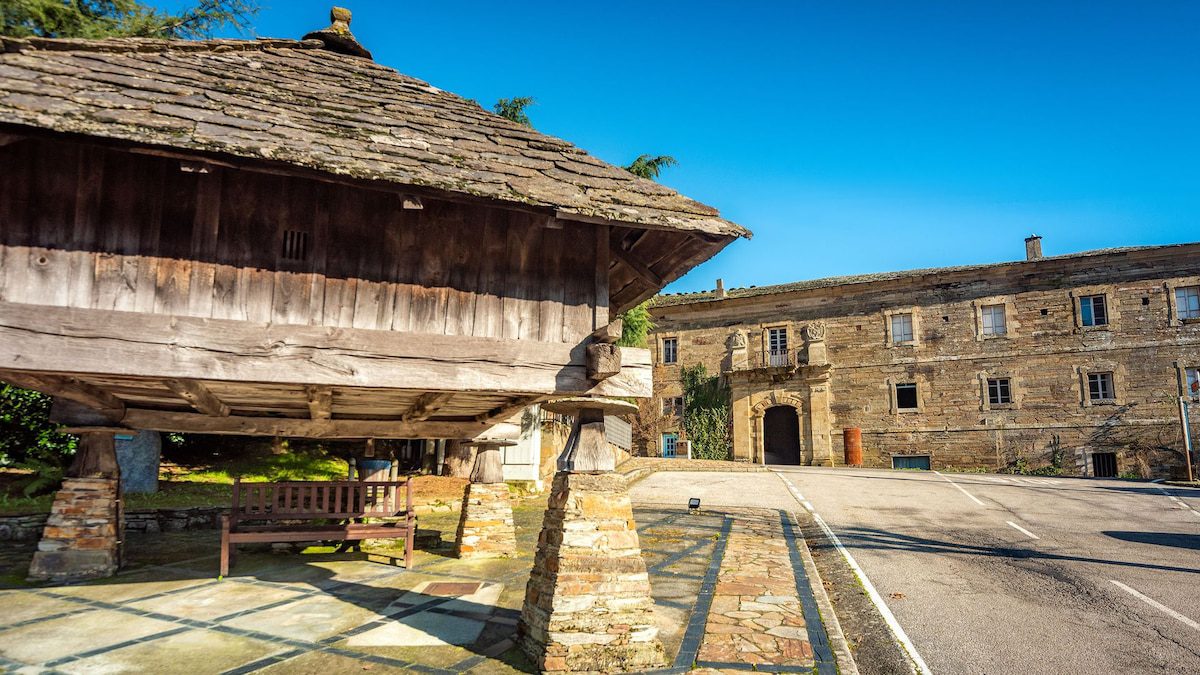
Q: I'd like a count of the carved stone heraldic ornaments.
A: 2